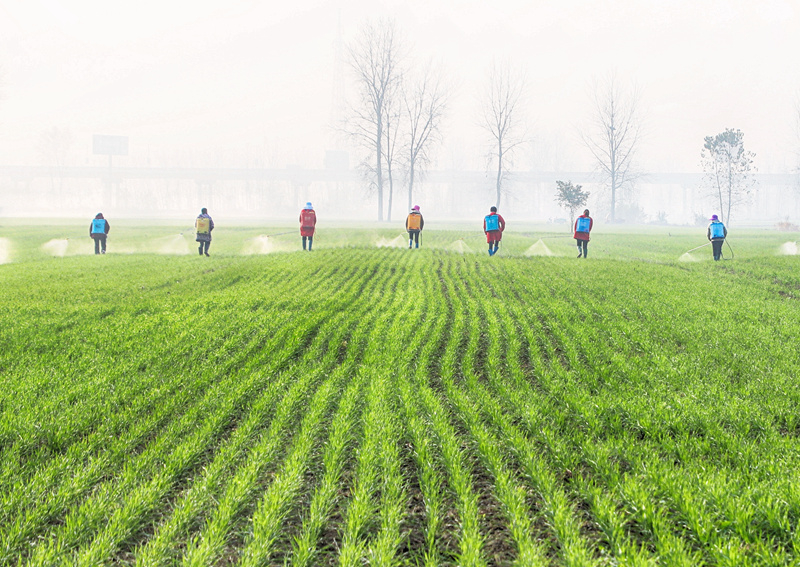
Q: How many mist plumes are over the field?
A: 9